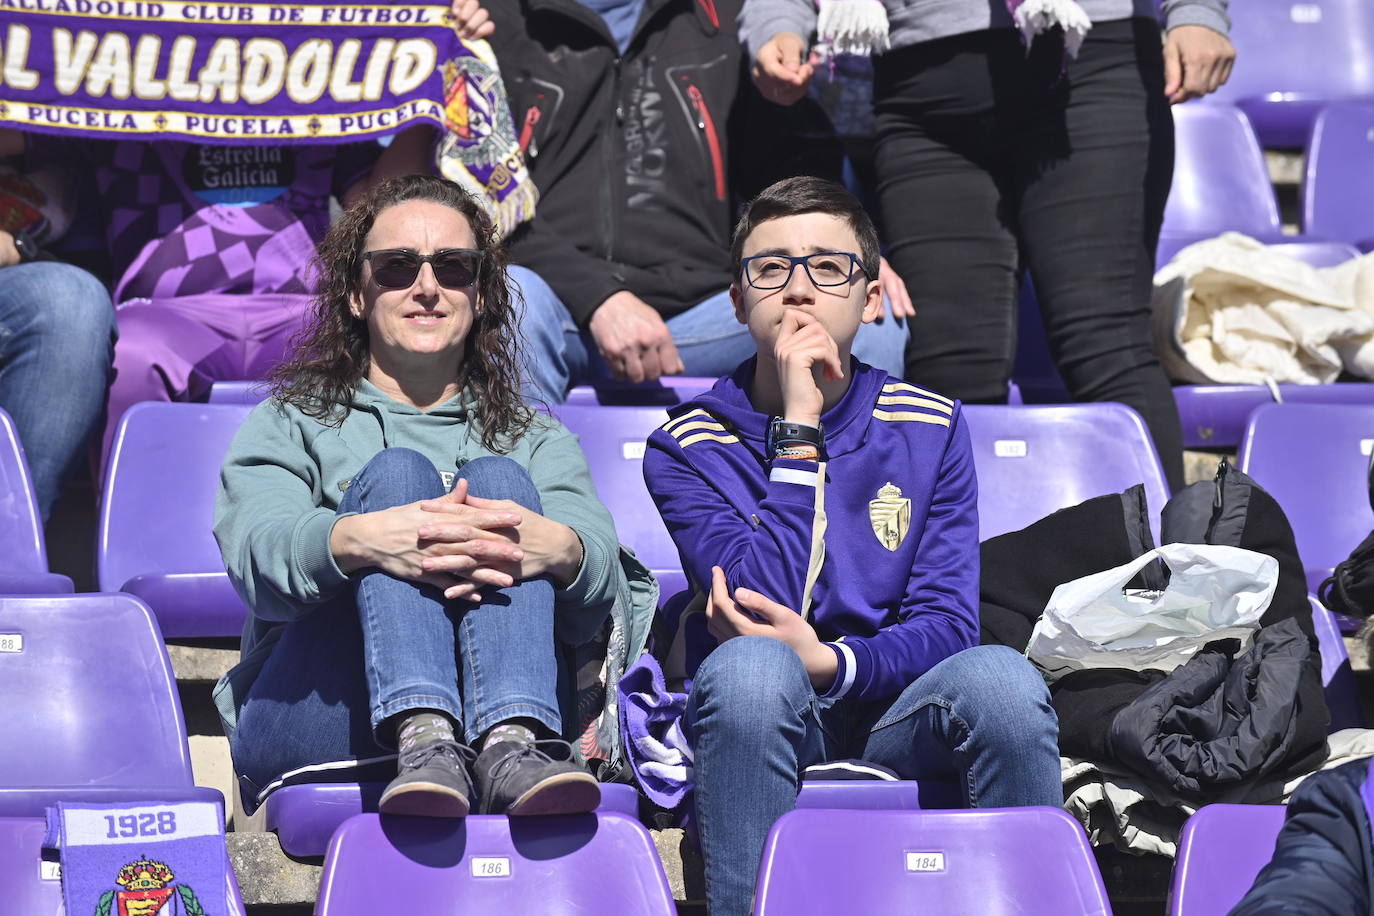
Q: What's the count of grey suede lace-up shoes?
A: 2